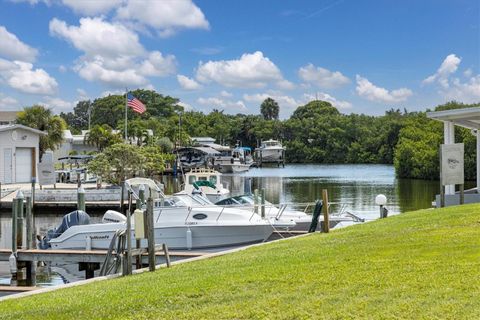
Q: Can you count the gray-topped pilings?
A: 3